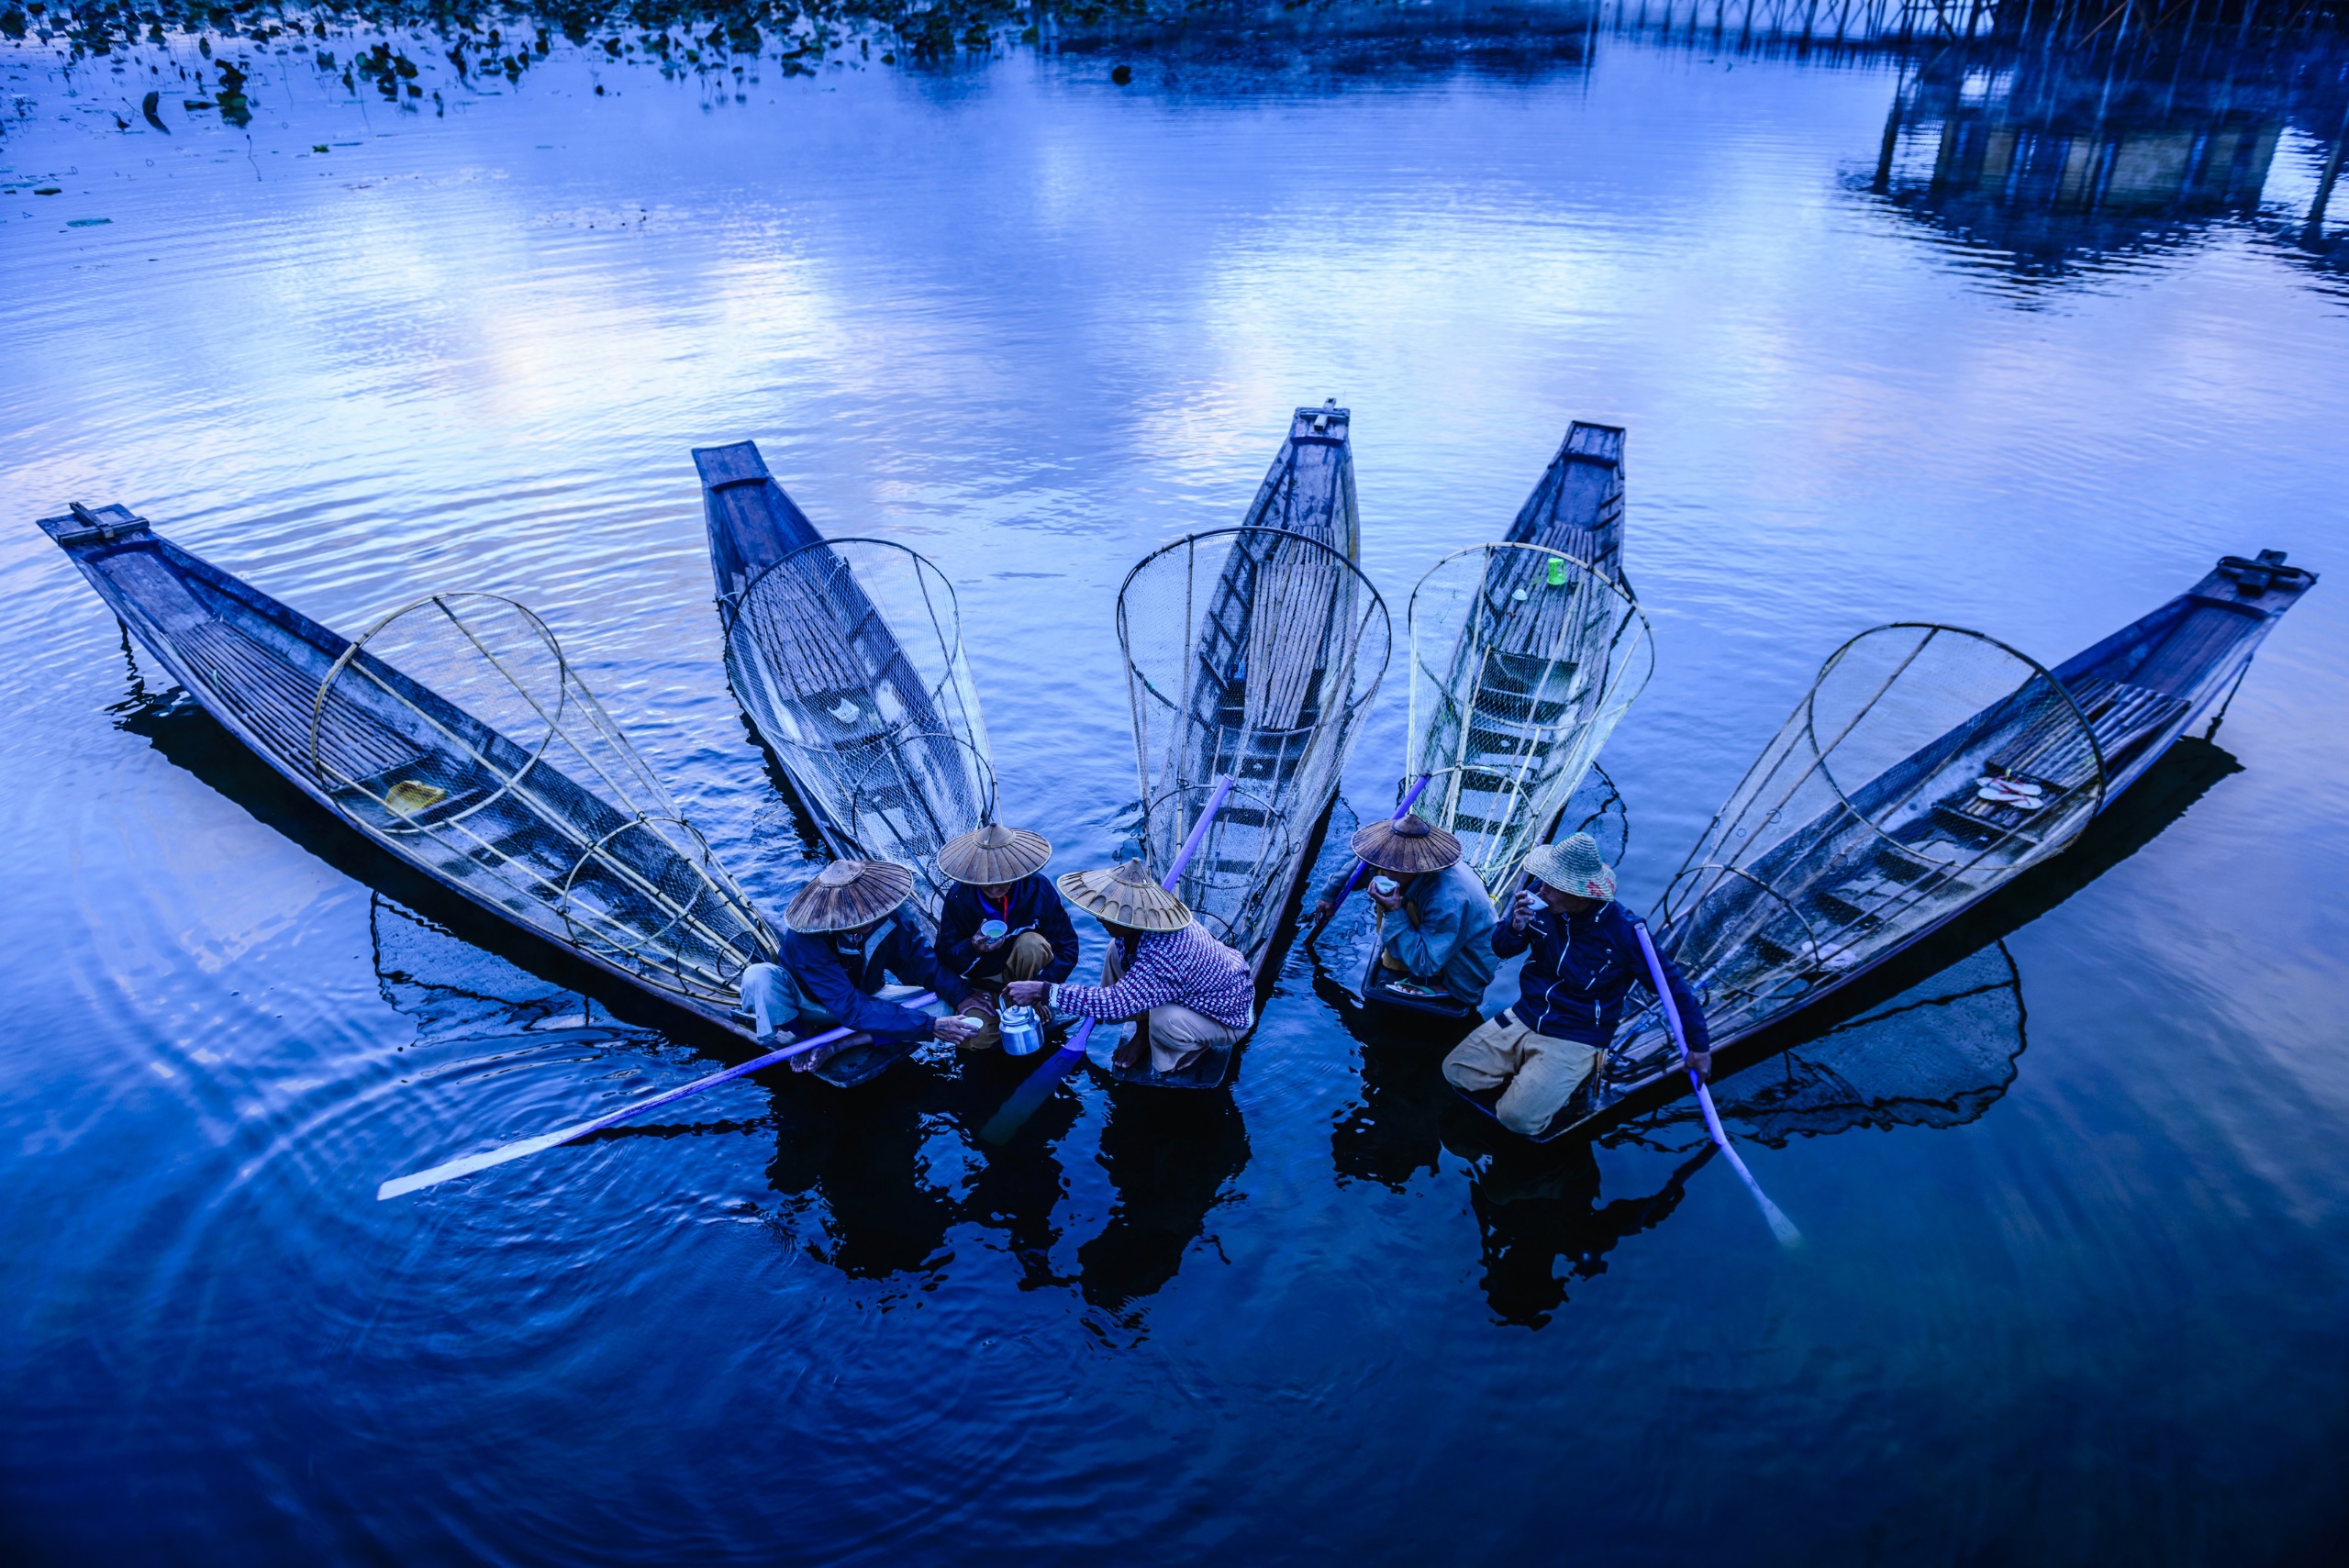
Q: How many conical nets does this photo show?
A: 5